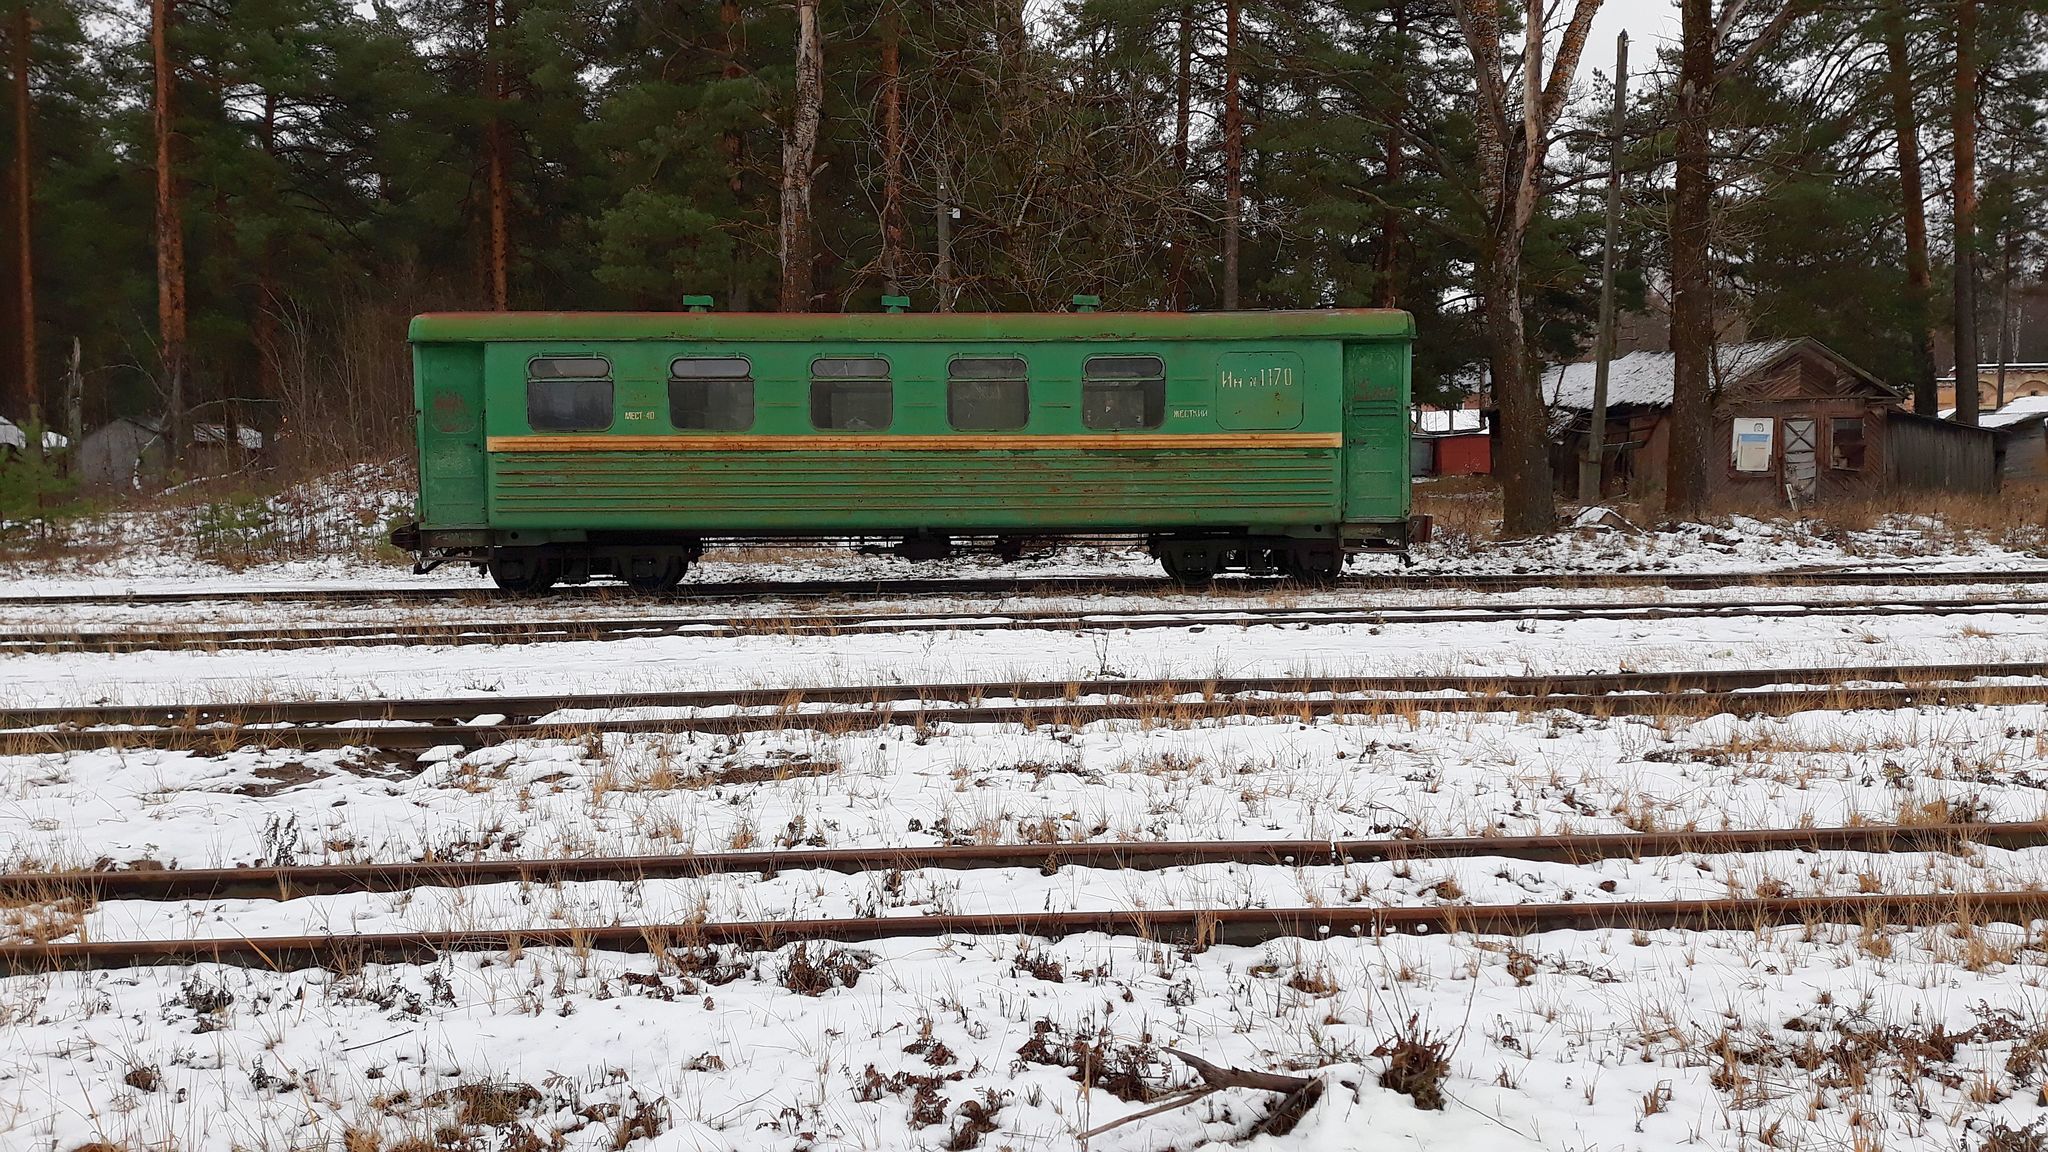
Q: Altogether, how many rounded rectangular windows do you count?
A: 5